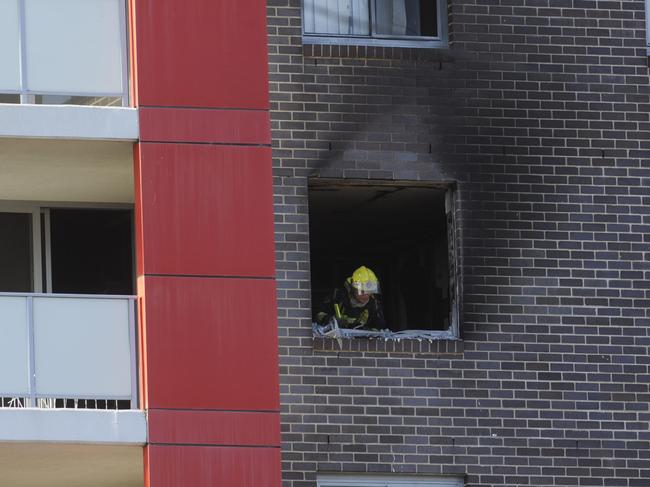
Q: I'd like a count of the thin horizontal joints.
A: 5